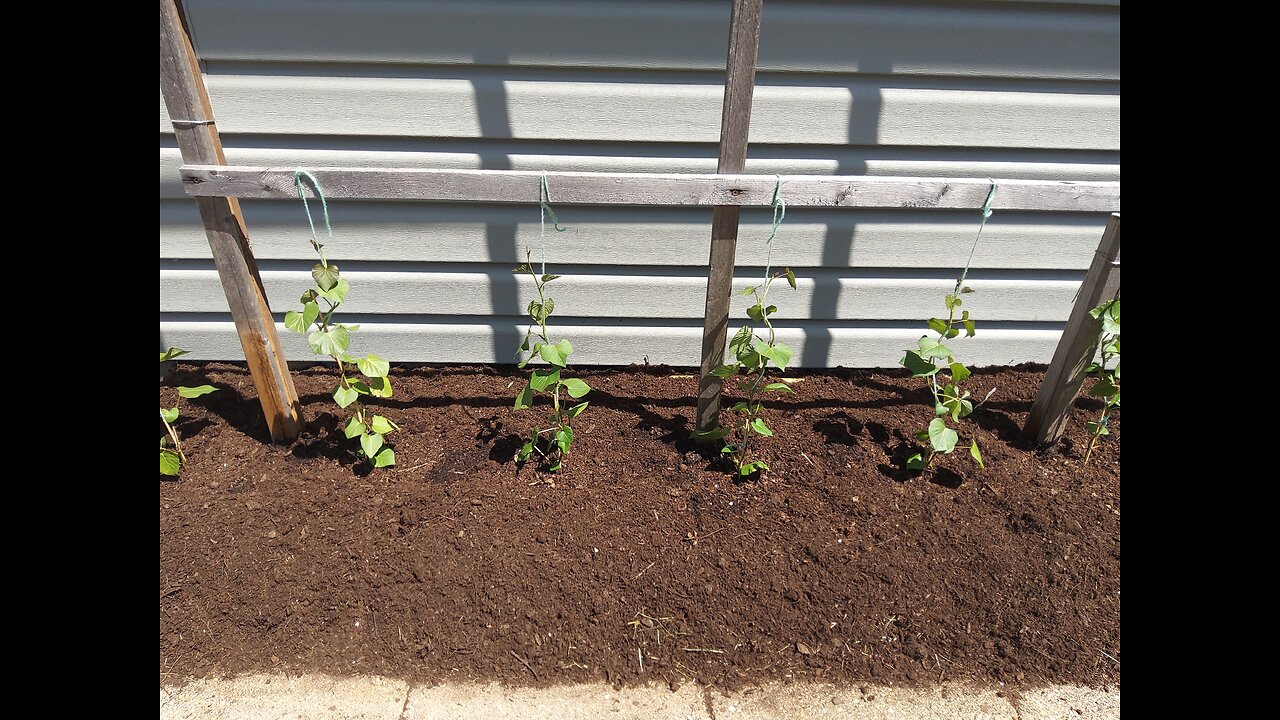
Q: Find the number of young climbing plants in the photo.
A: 6